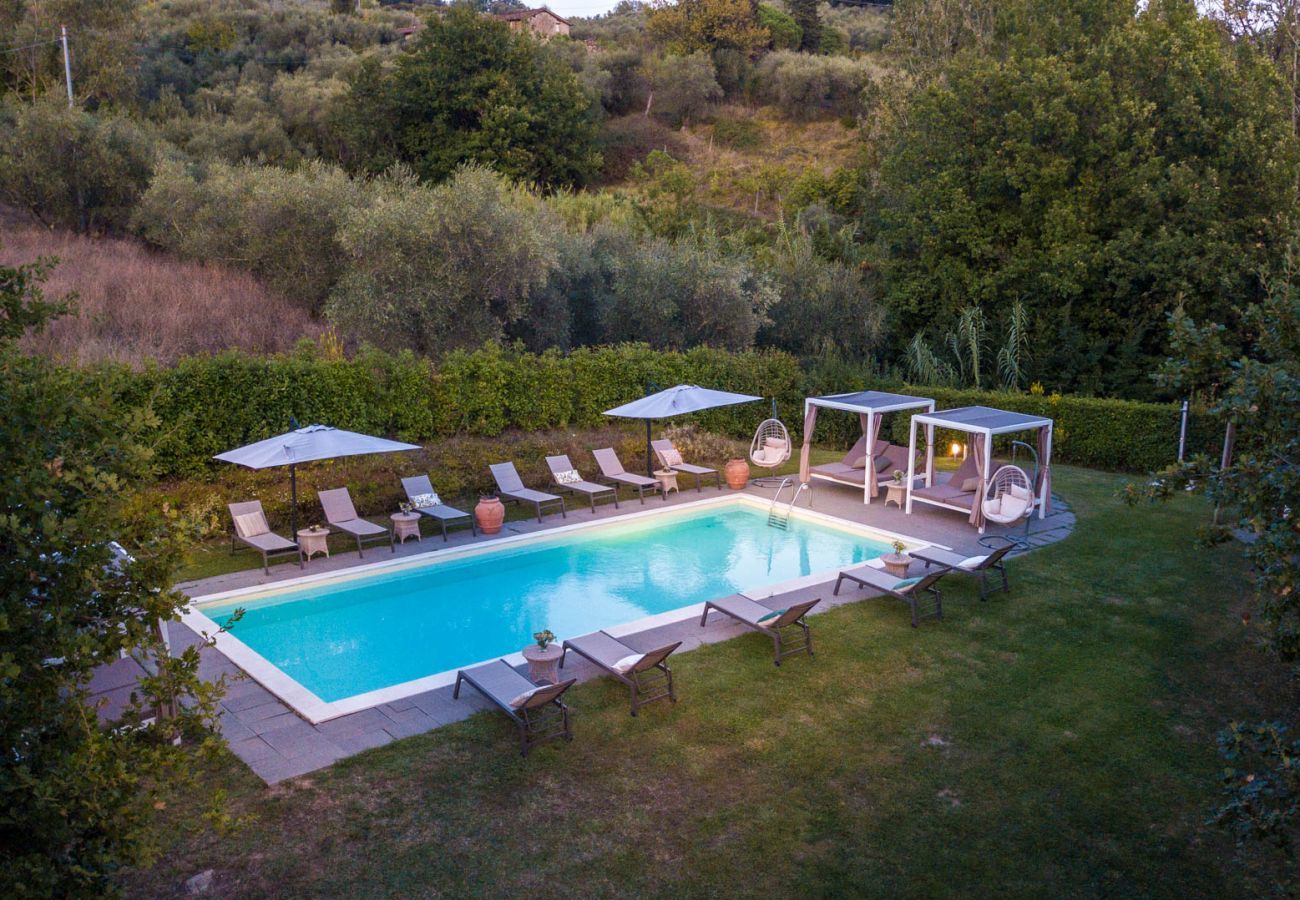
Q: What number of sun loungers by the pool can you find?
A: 12